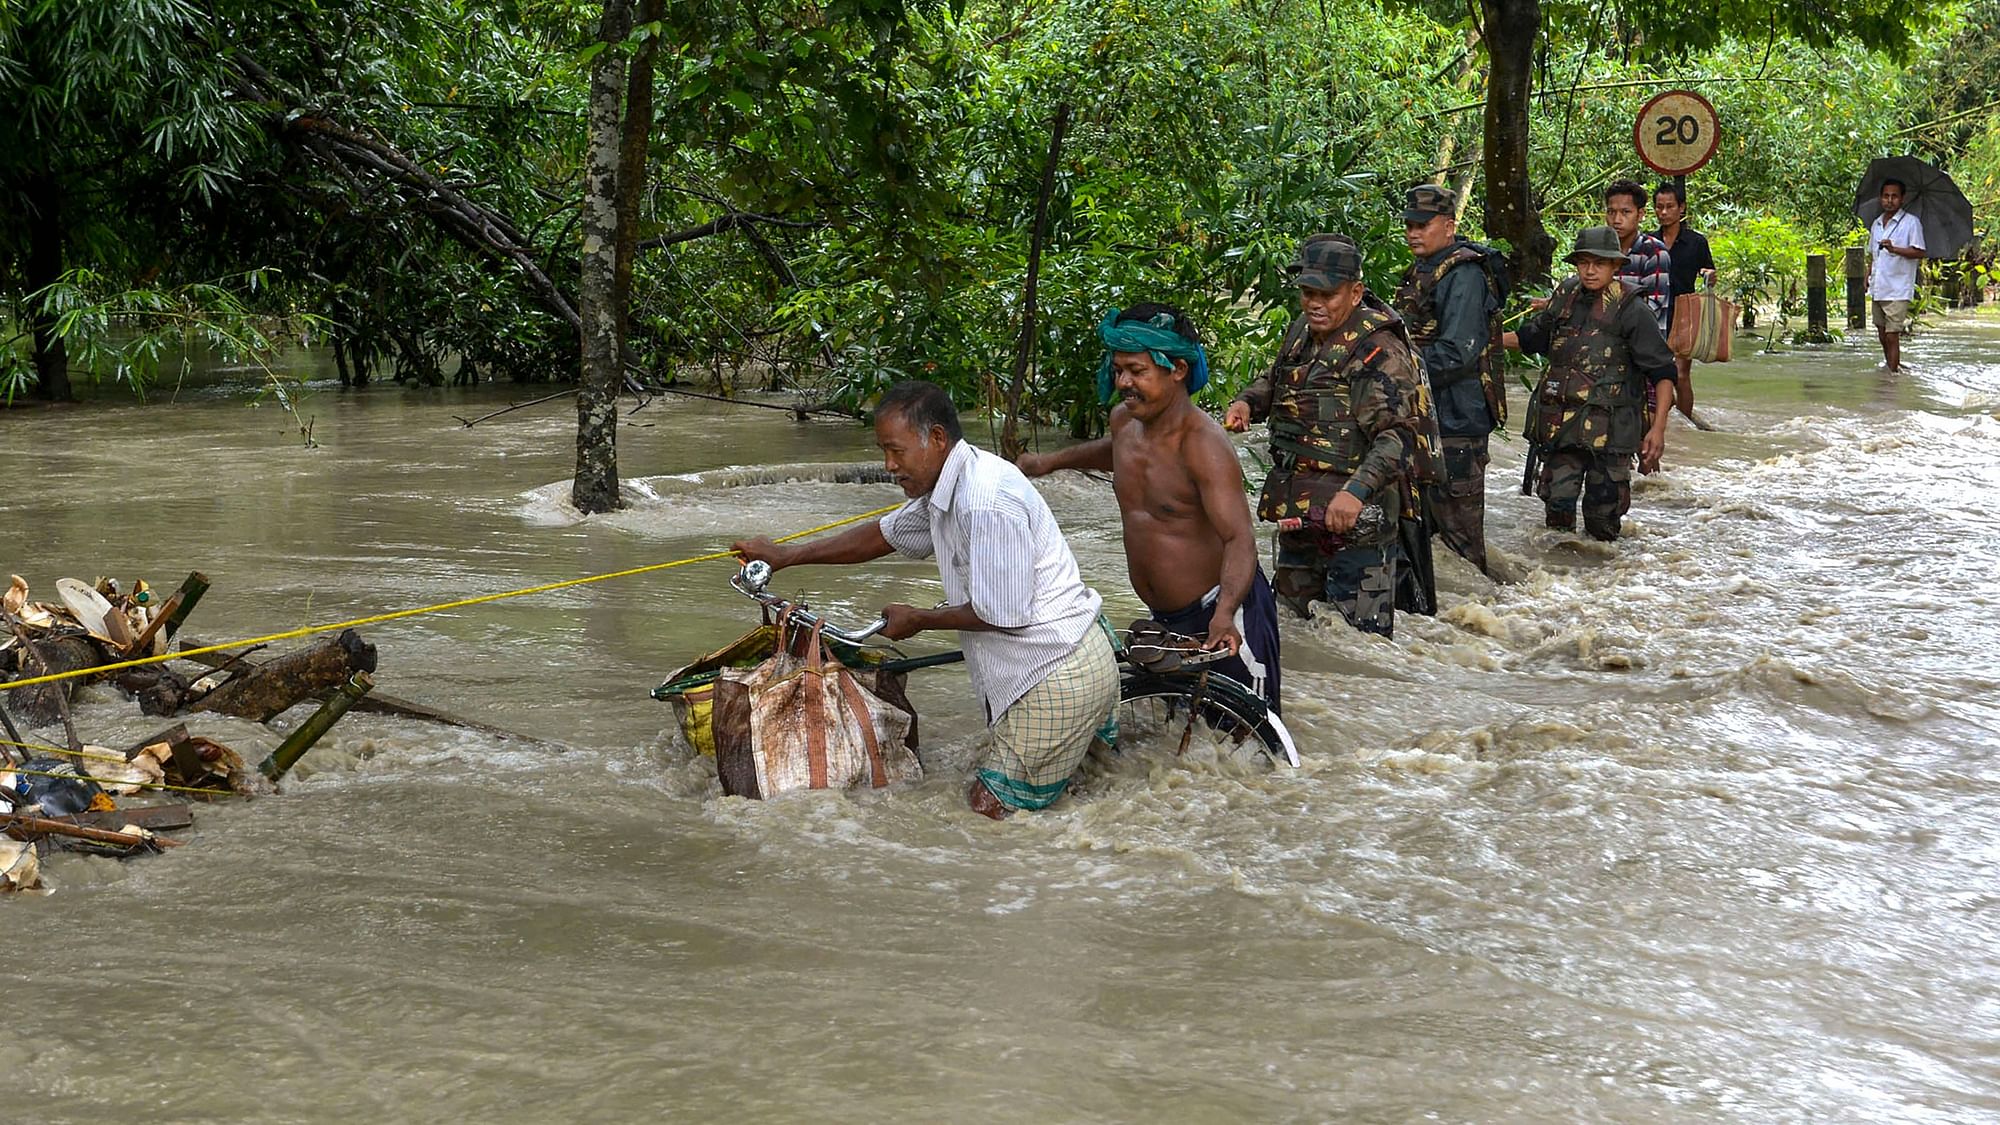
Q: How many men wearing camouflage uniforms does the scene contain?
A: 3